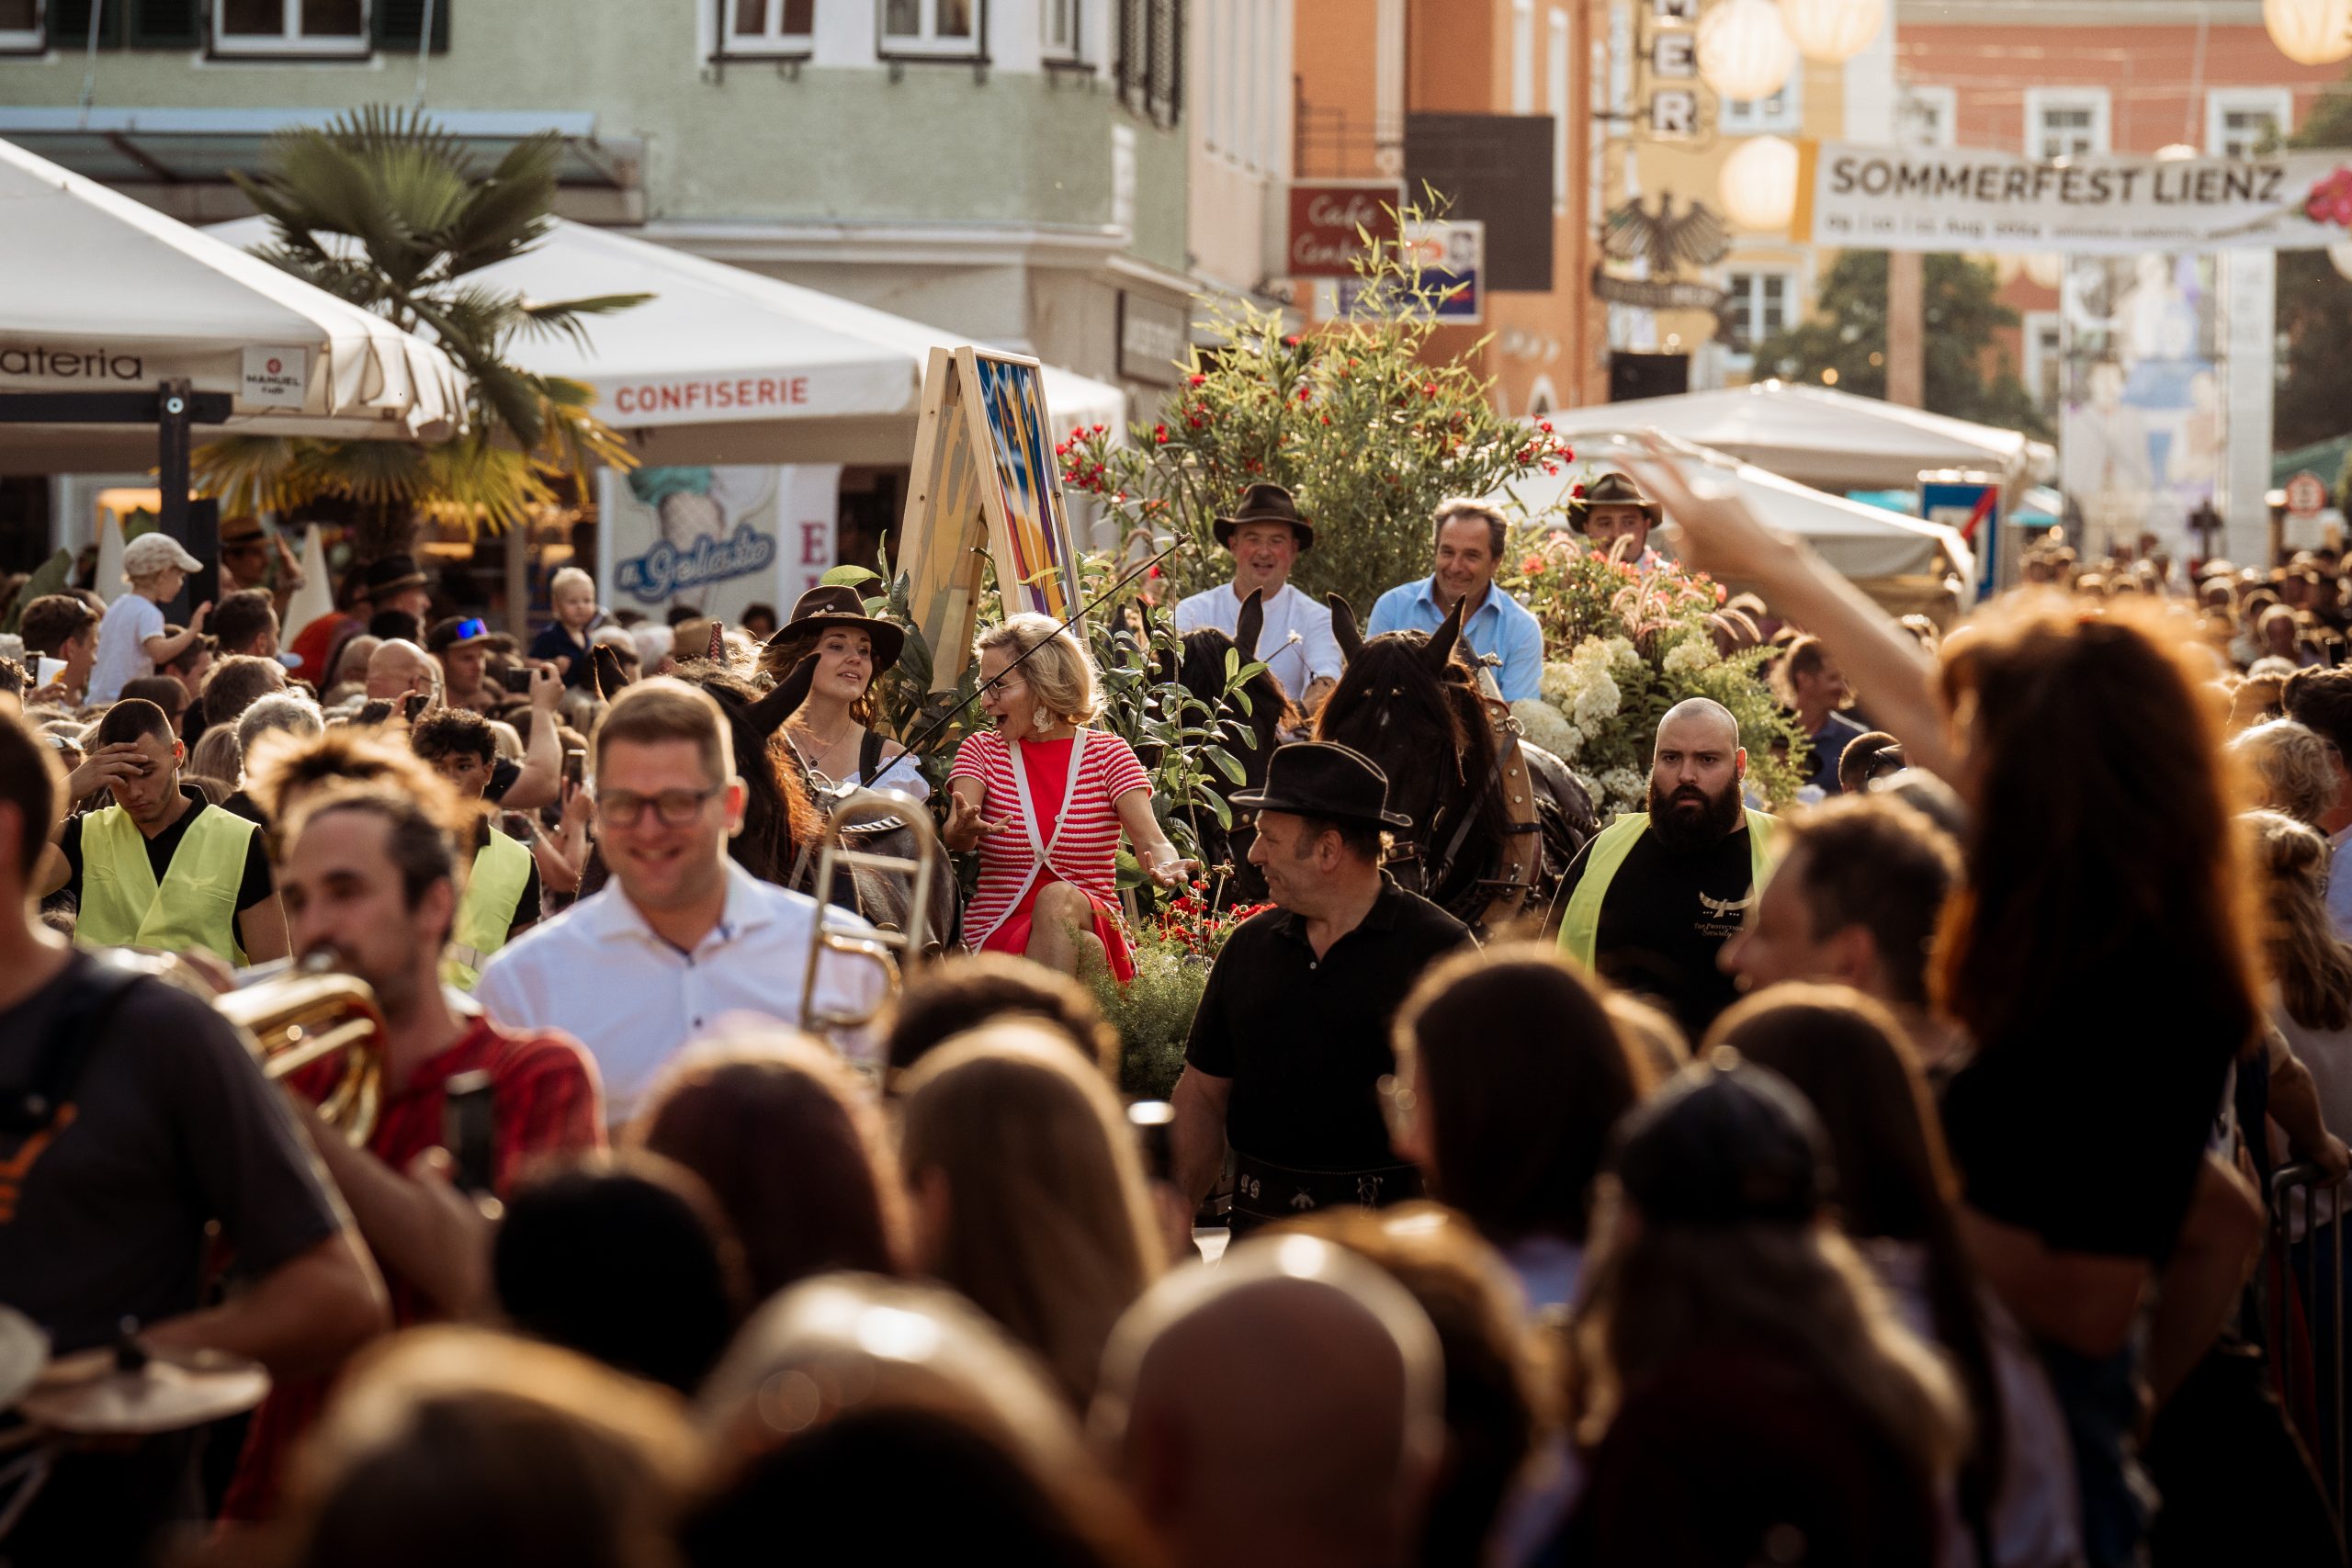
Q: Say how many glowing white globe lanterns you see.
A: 4